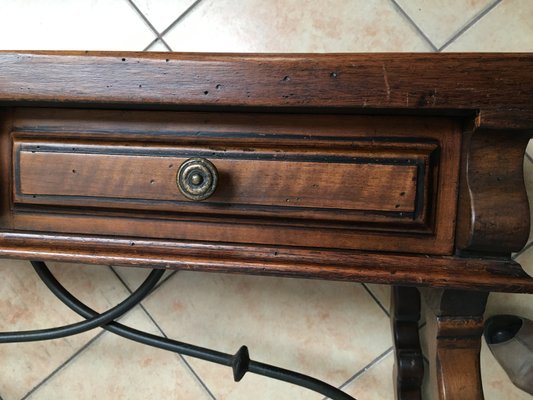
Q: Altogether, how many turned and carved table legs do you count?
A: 2